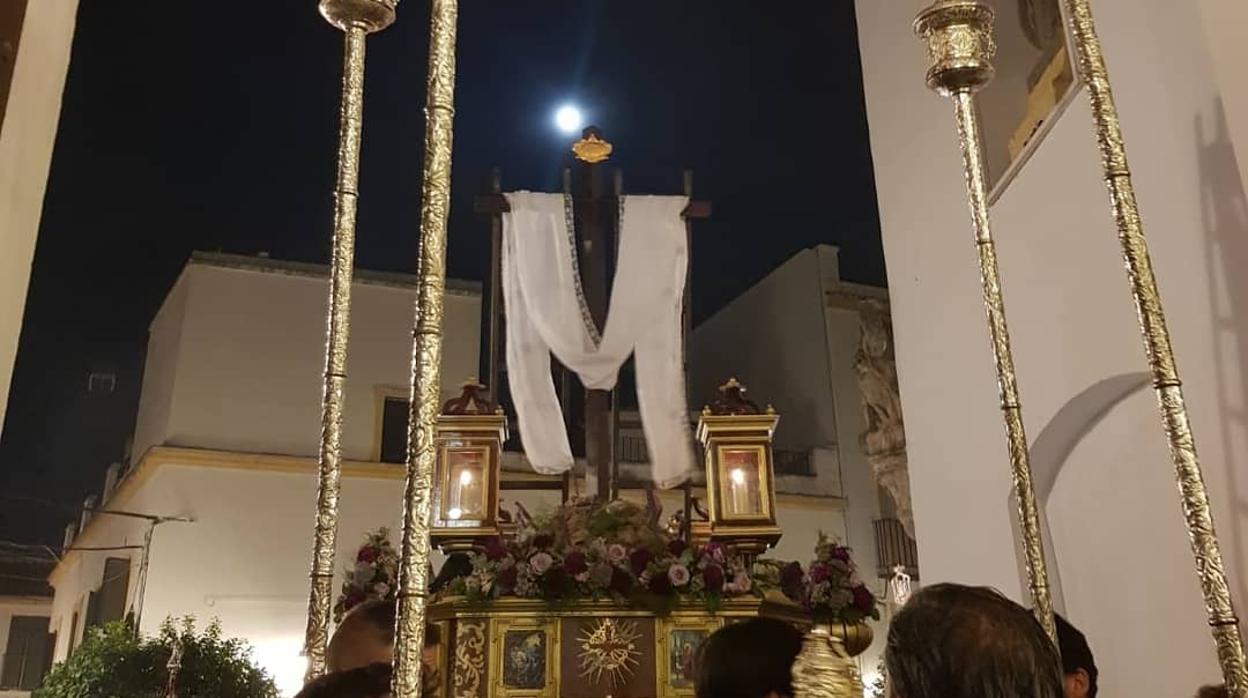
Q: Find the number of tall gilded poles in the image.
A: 4